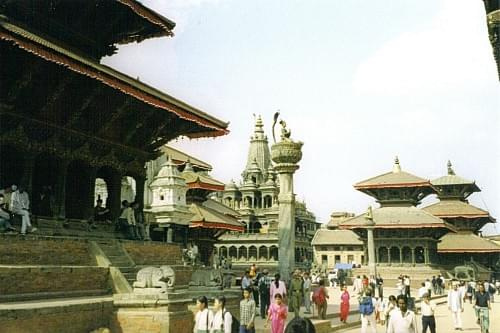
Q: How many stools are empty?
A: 0